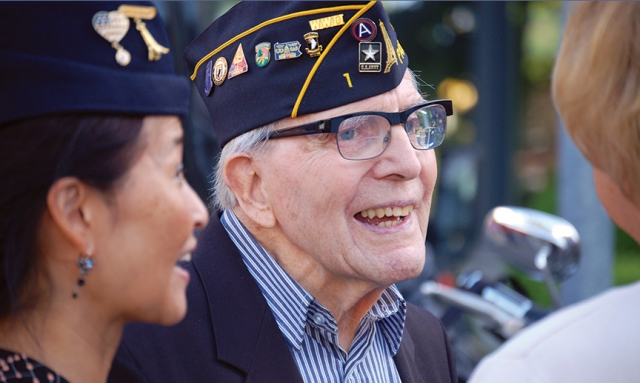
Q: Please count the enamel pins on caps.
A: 12